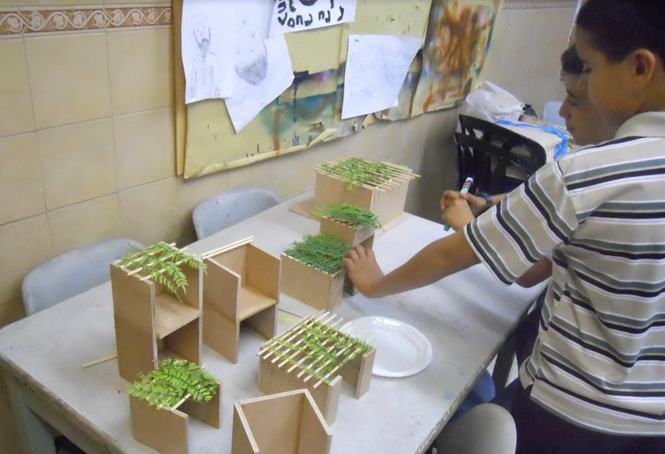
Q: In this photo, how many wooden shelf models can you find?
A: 8